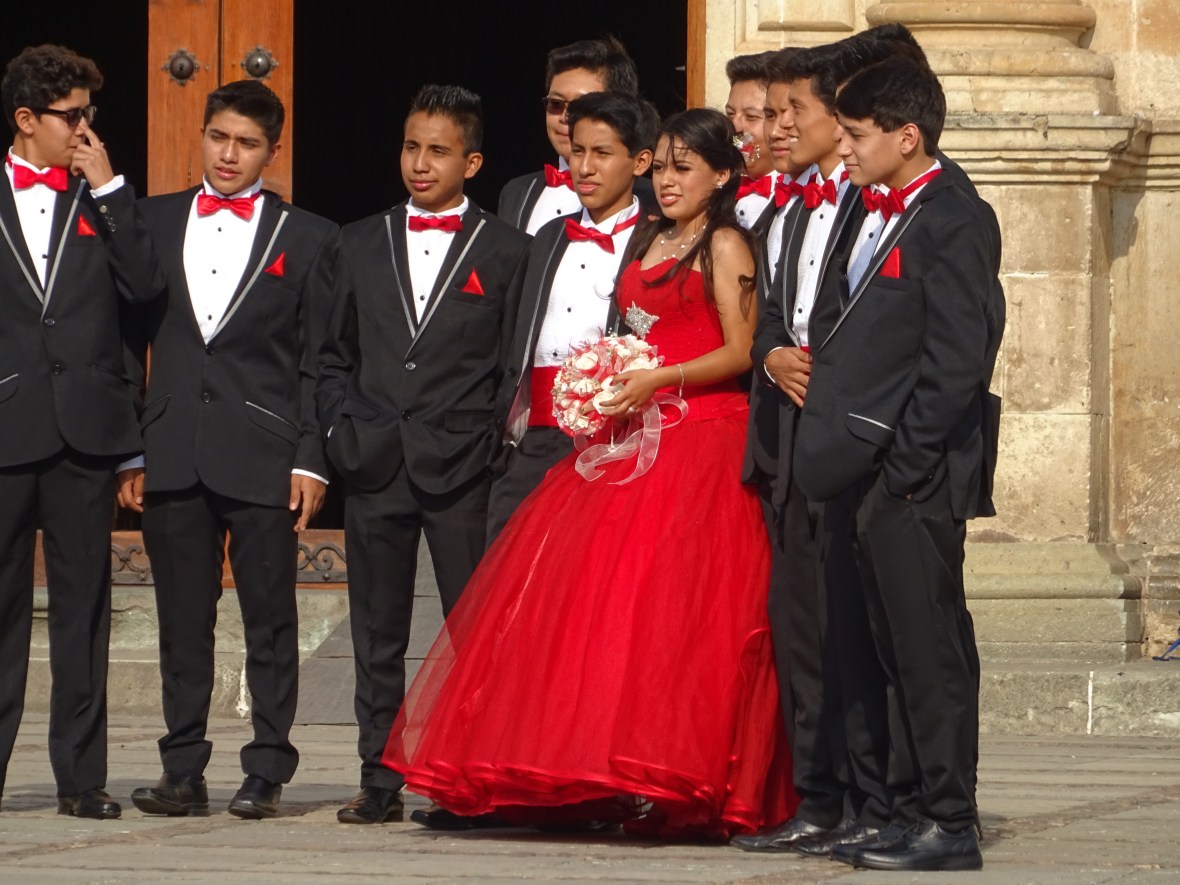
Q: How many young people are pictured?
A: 11